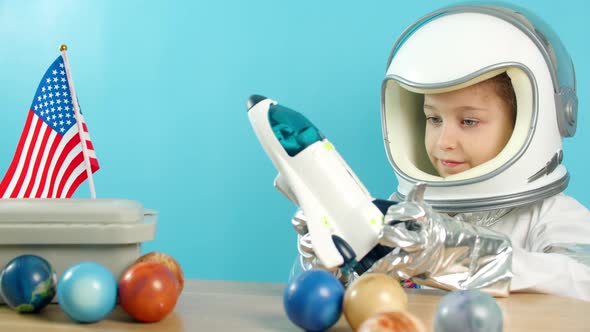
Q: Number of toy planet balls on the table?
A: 8